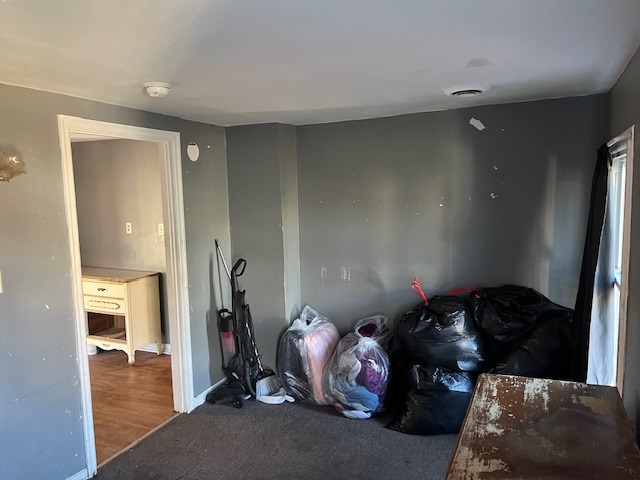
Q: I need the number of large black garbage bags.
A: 4